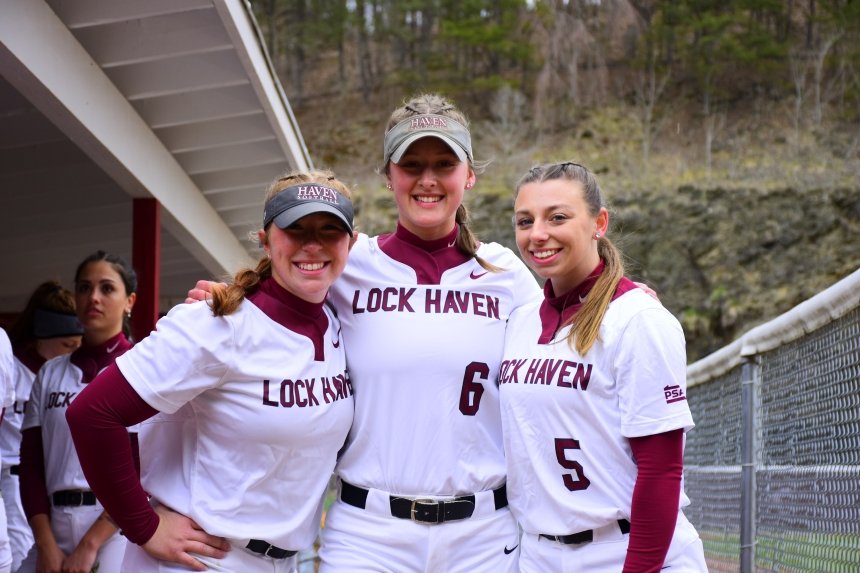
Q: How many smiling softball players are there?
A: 3